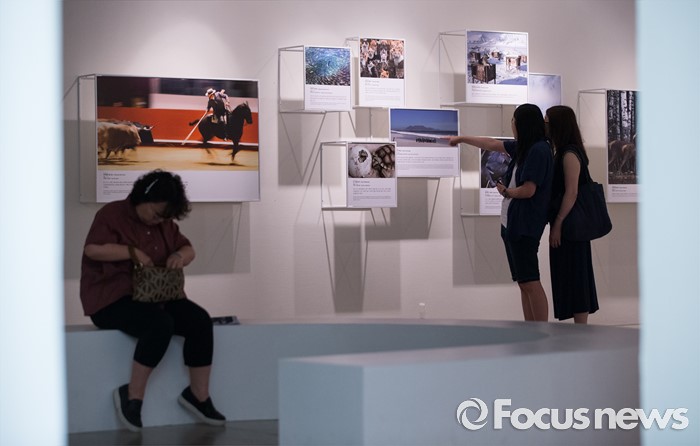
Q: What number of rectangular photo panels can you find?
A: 9